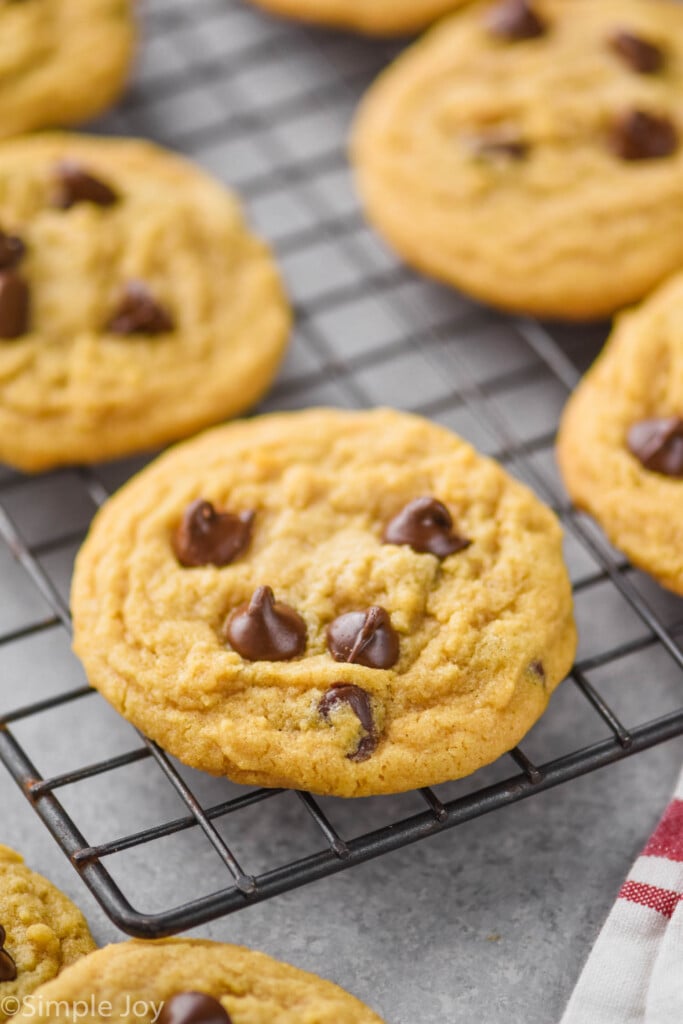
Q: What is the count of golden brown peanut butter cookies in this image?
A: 8